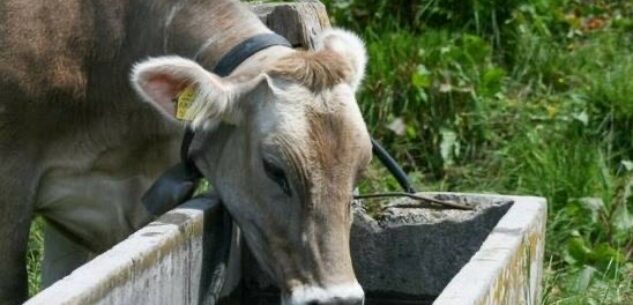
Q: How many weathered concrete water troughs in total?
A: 1